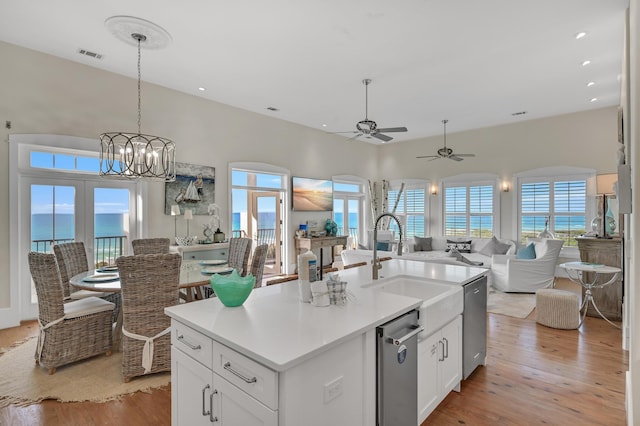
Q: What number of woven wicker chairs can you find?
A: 6